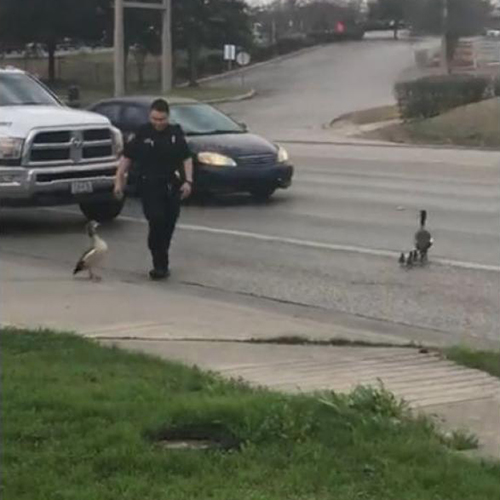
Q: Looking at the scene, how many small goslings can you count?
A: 3